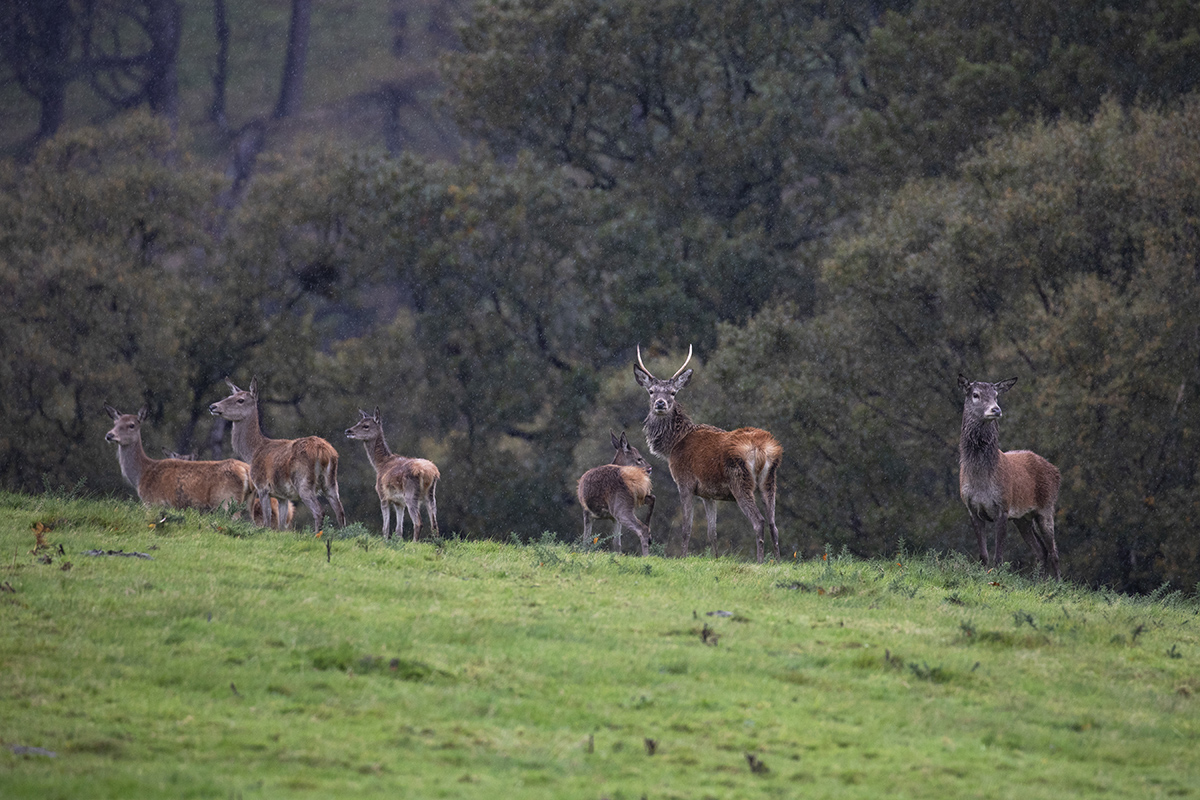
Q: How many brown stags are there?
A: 1